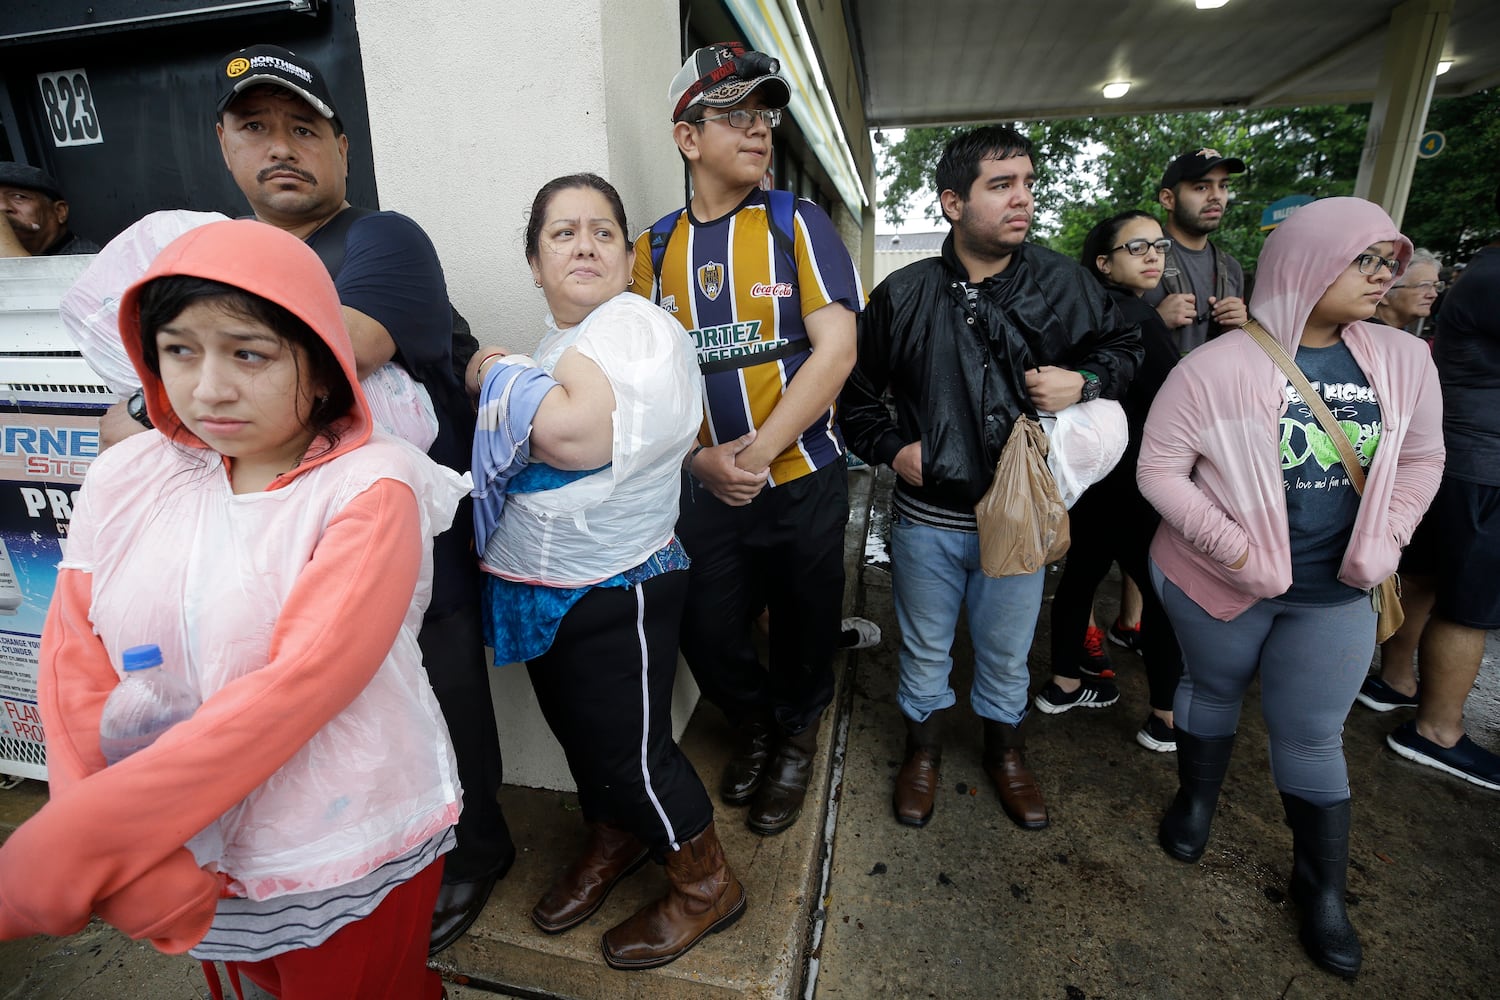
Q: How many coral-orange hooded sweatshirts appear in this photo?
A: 1